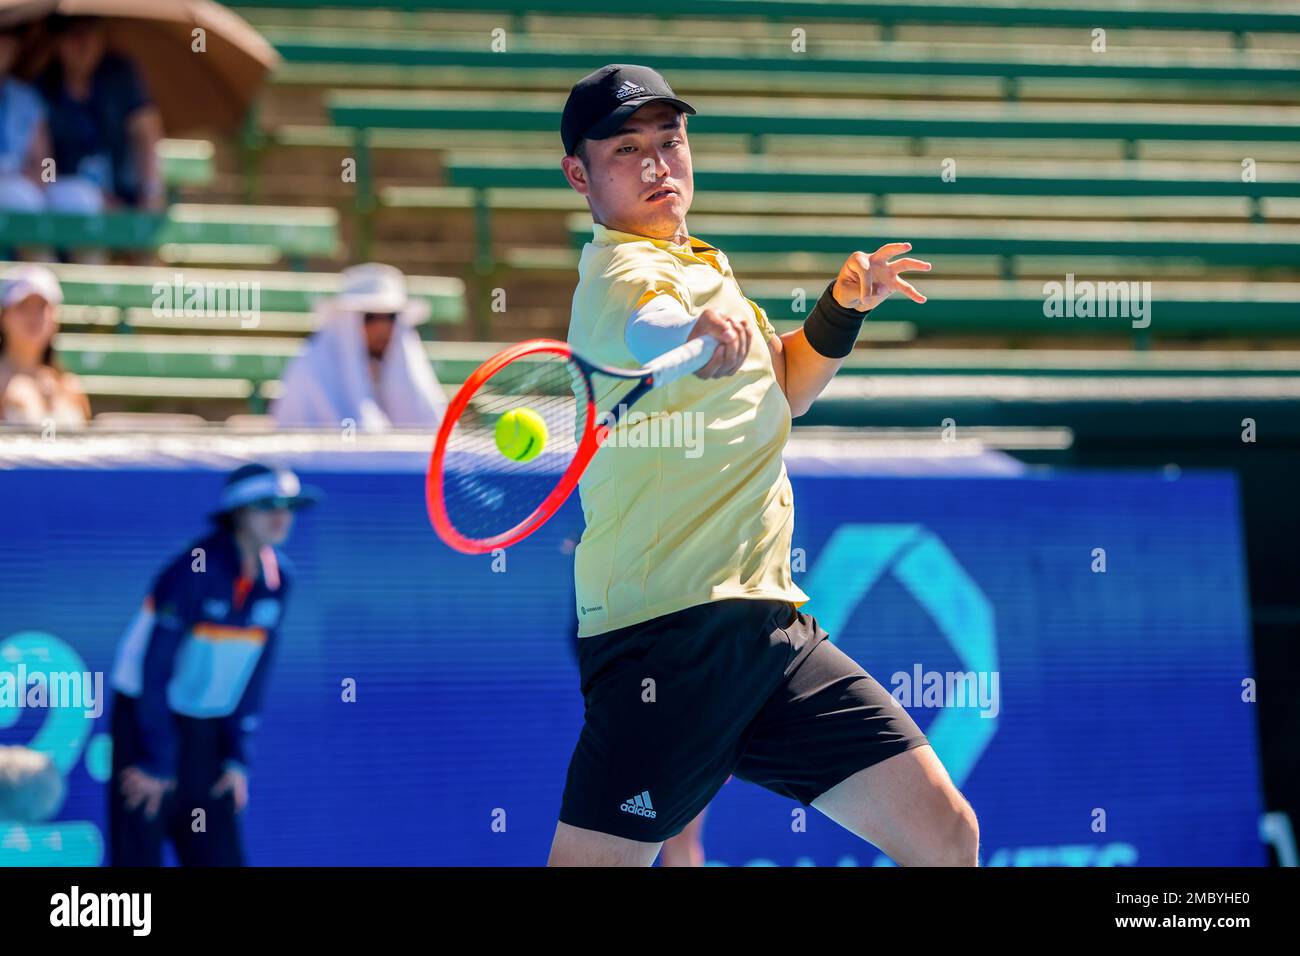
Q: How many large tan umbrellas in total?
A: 1